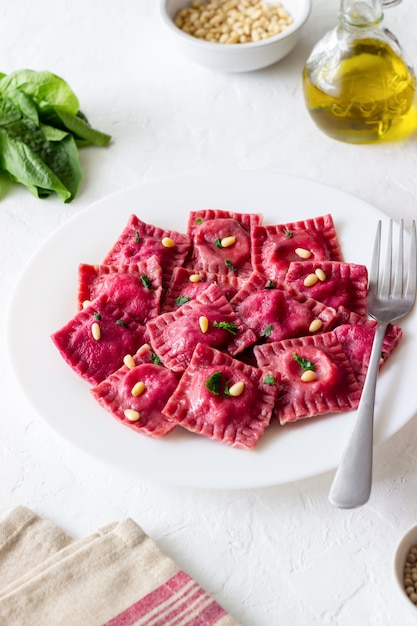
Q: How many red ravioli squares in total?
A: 13